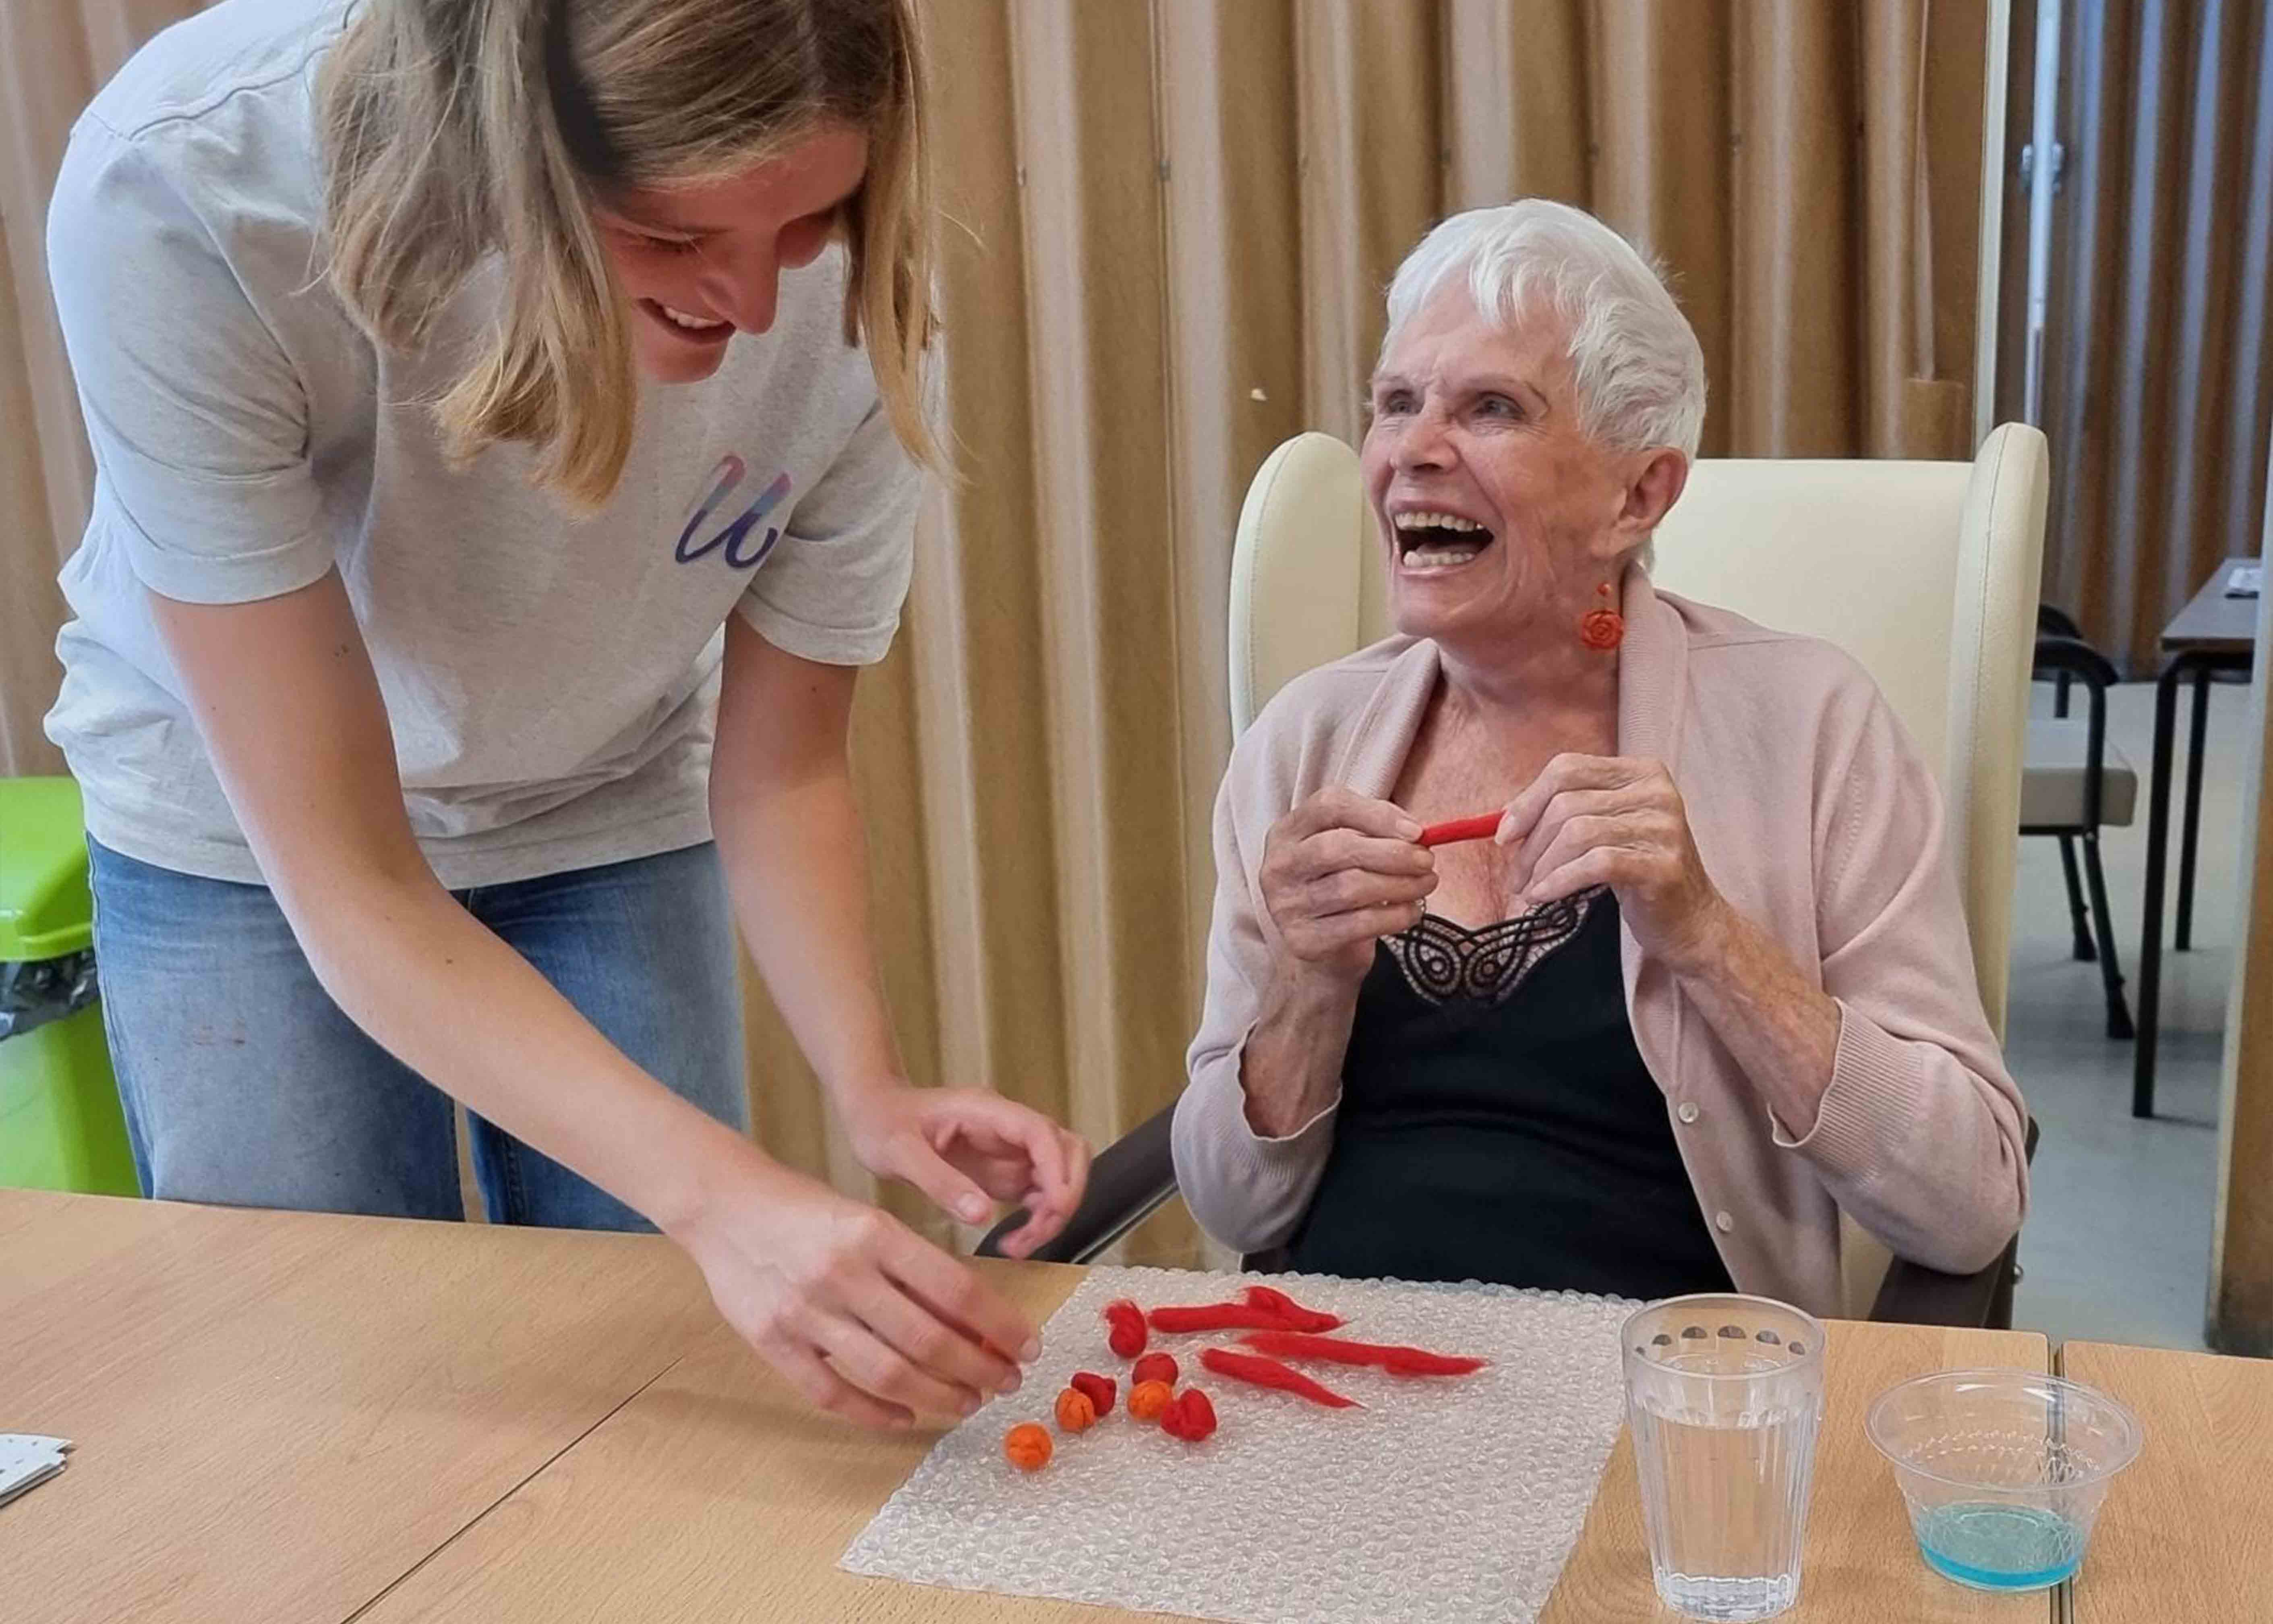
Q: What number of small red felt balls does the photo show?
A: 4